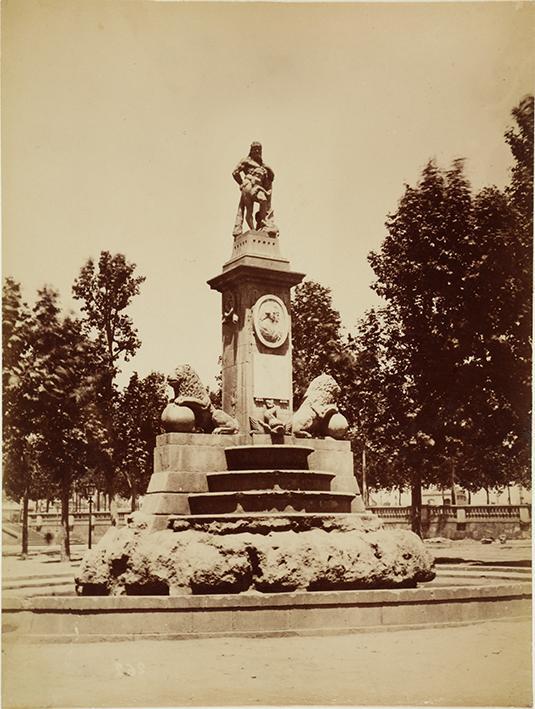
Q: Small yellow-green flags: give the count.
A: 0